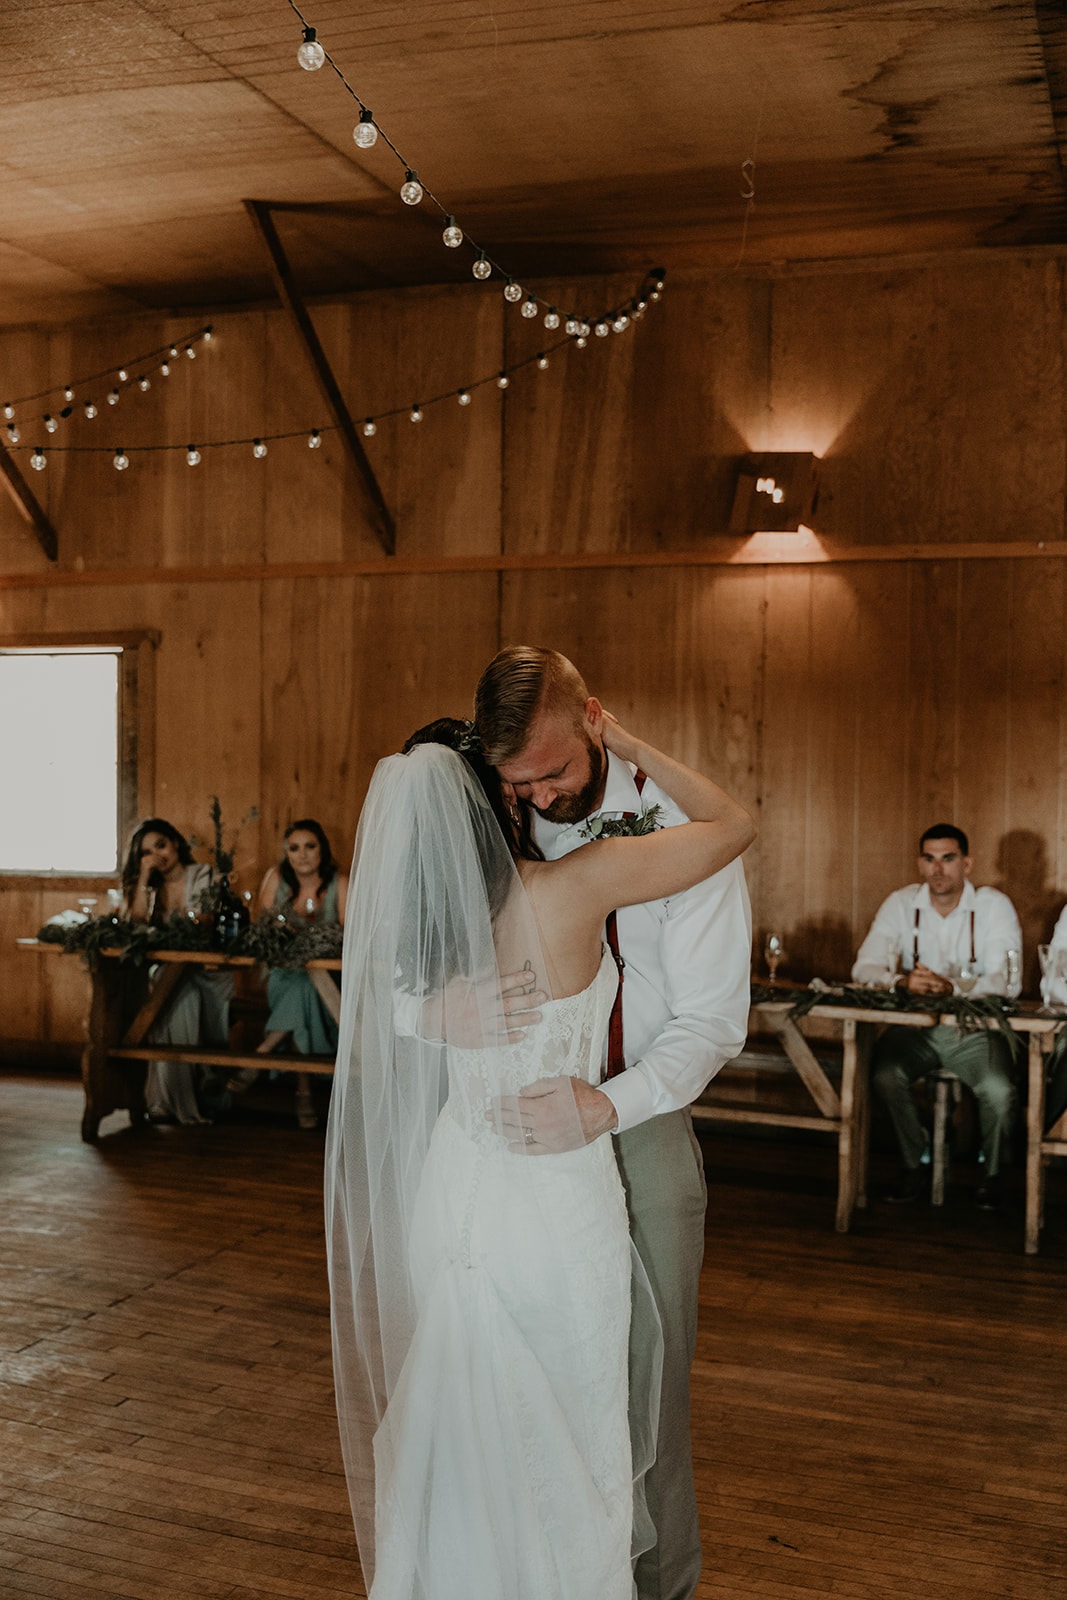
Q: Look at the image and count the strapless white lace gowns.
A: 1